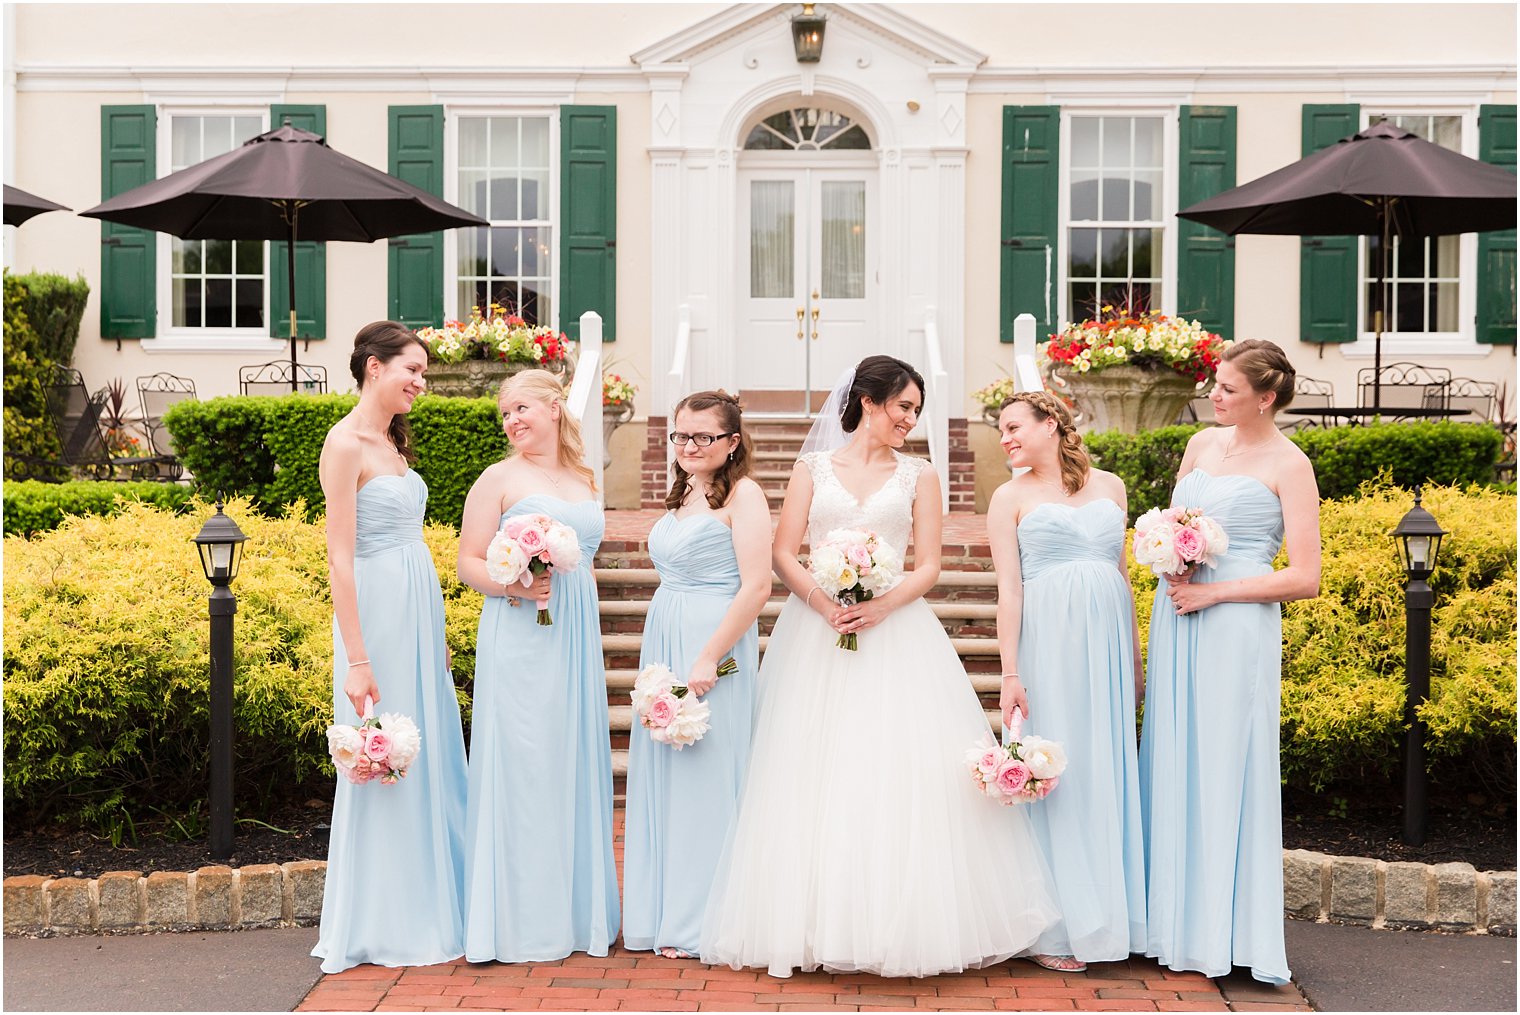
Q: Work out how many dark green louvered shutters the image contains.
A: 8